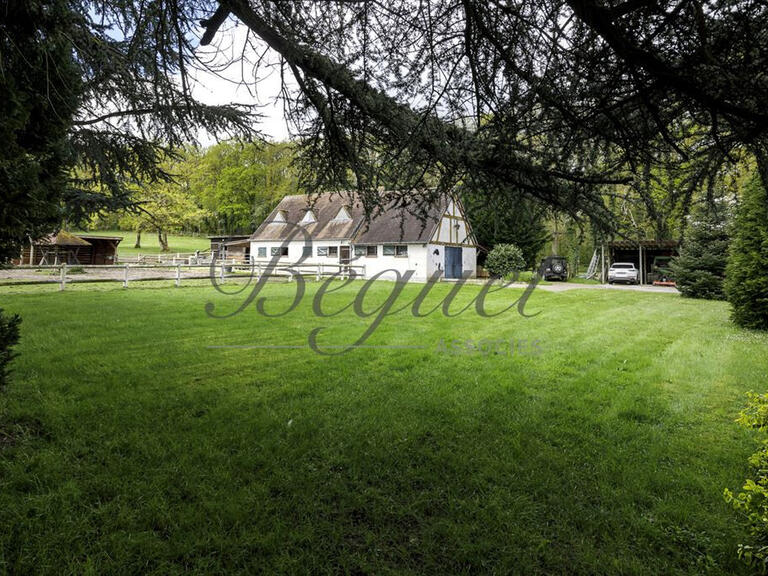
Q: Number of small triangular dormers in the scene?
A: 3